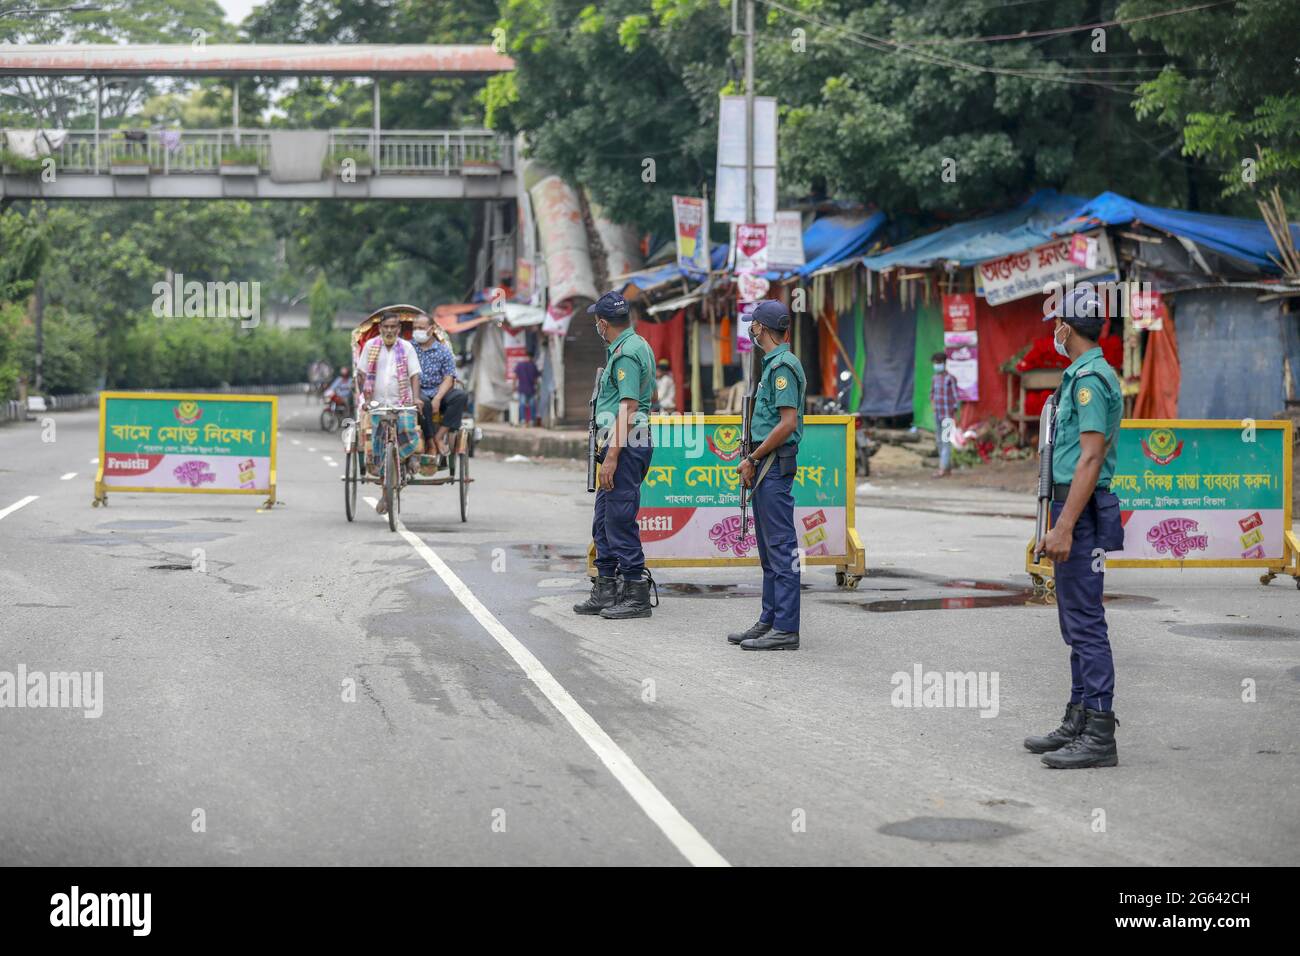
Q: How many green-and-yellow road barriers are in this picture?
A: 3